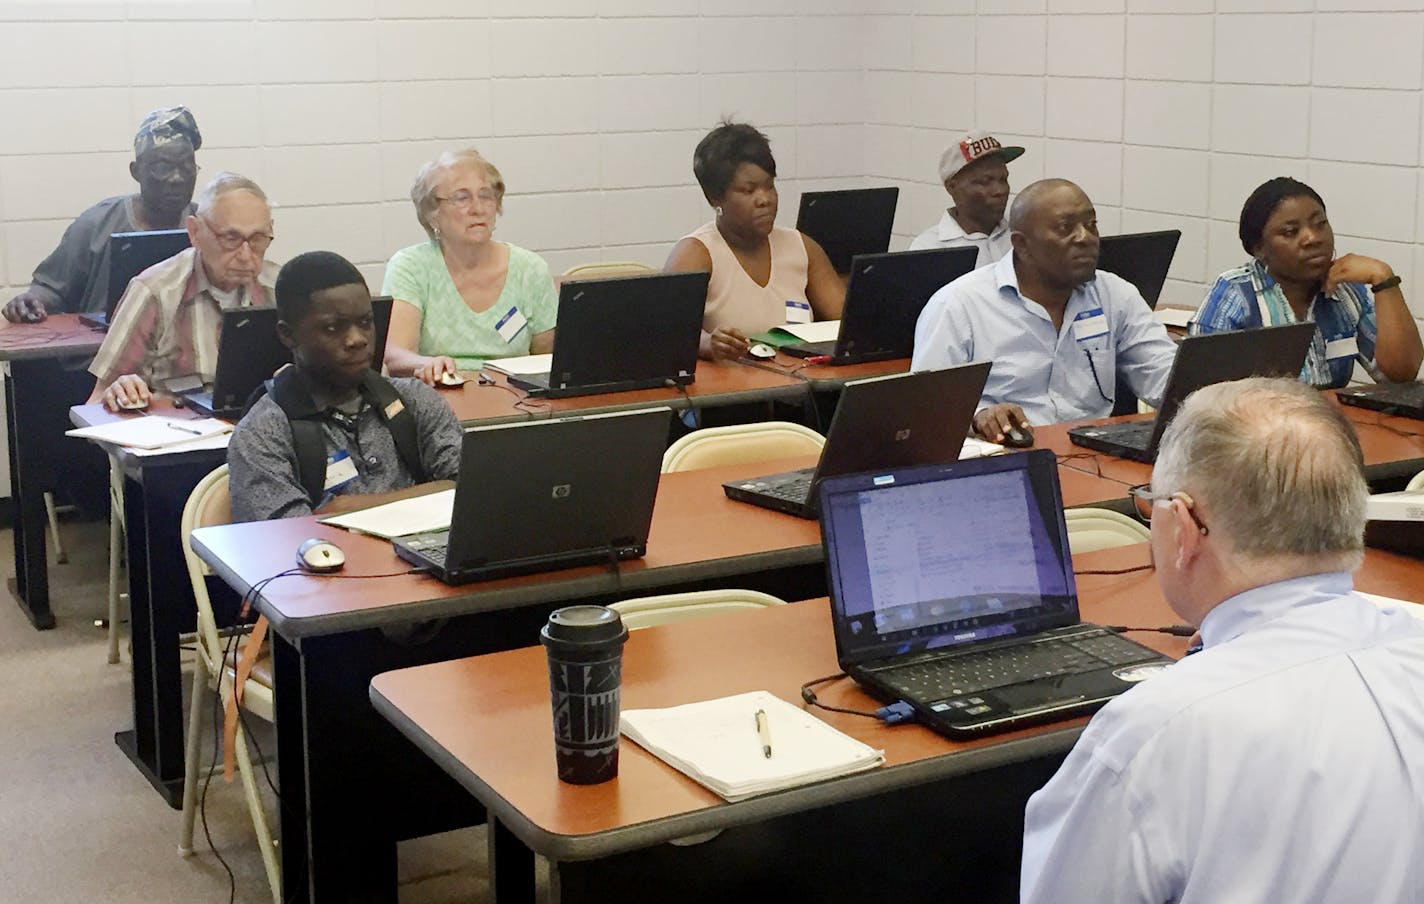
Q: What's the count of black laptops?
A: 11